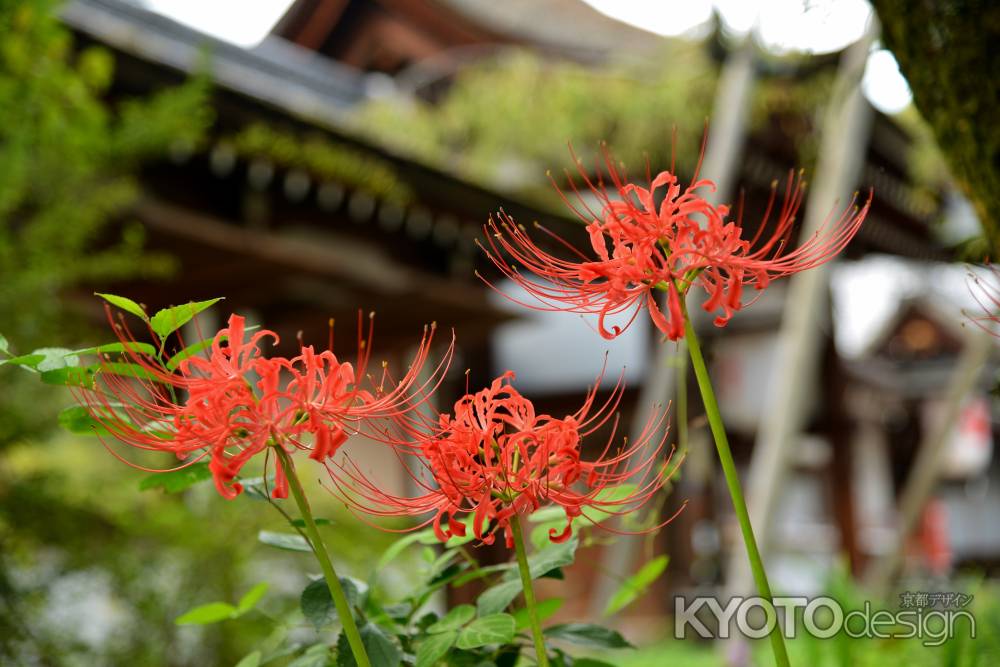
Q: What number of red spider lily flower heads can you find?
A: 3